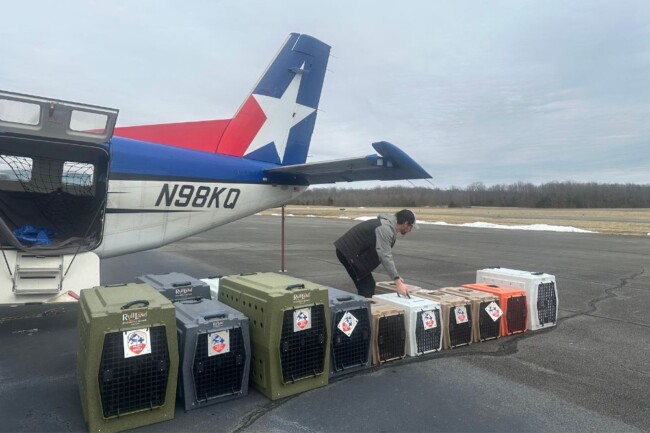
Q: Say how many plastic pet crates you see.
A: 13